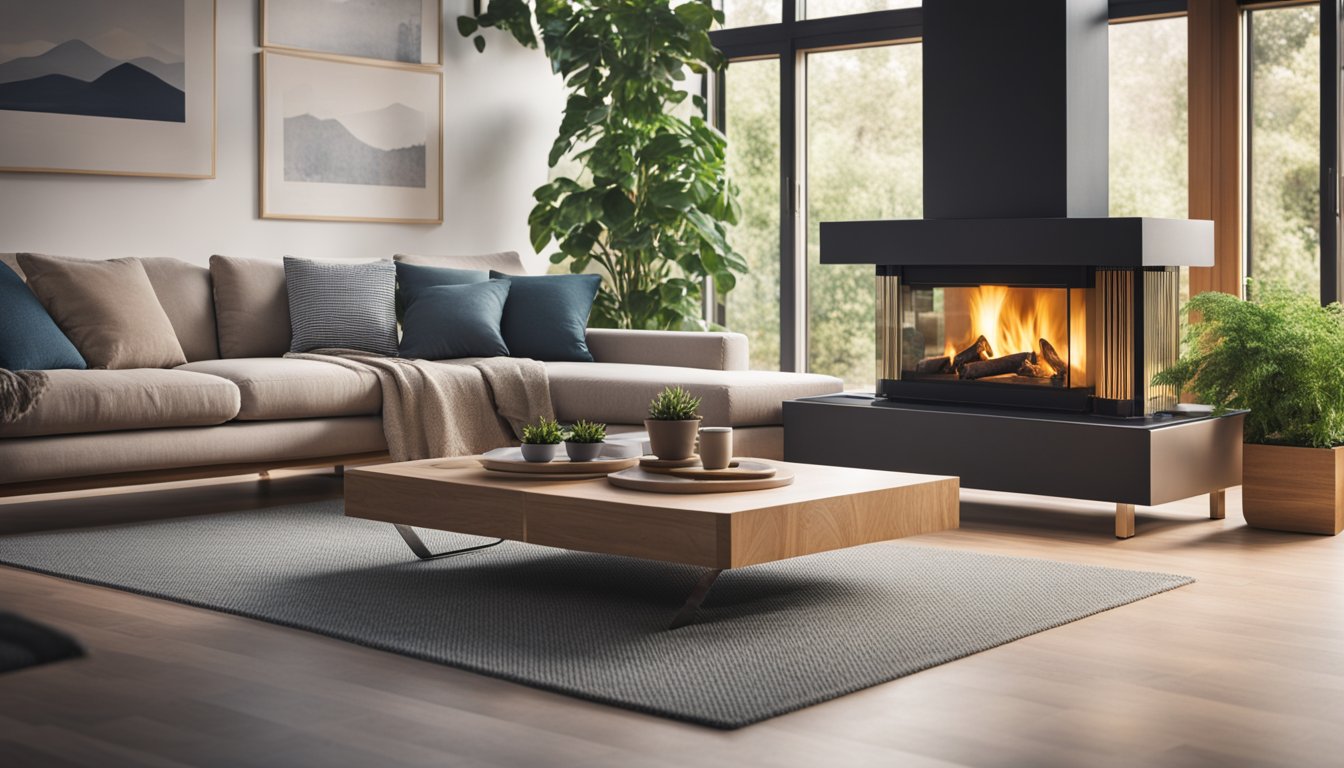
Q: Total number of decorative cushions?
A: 6